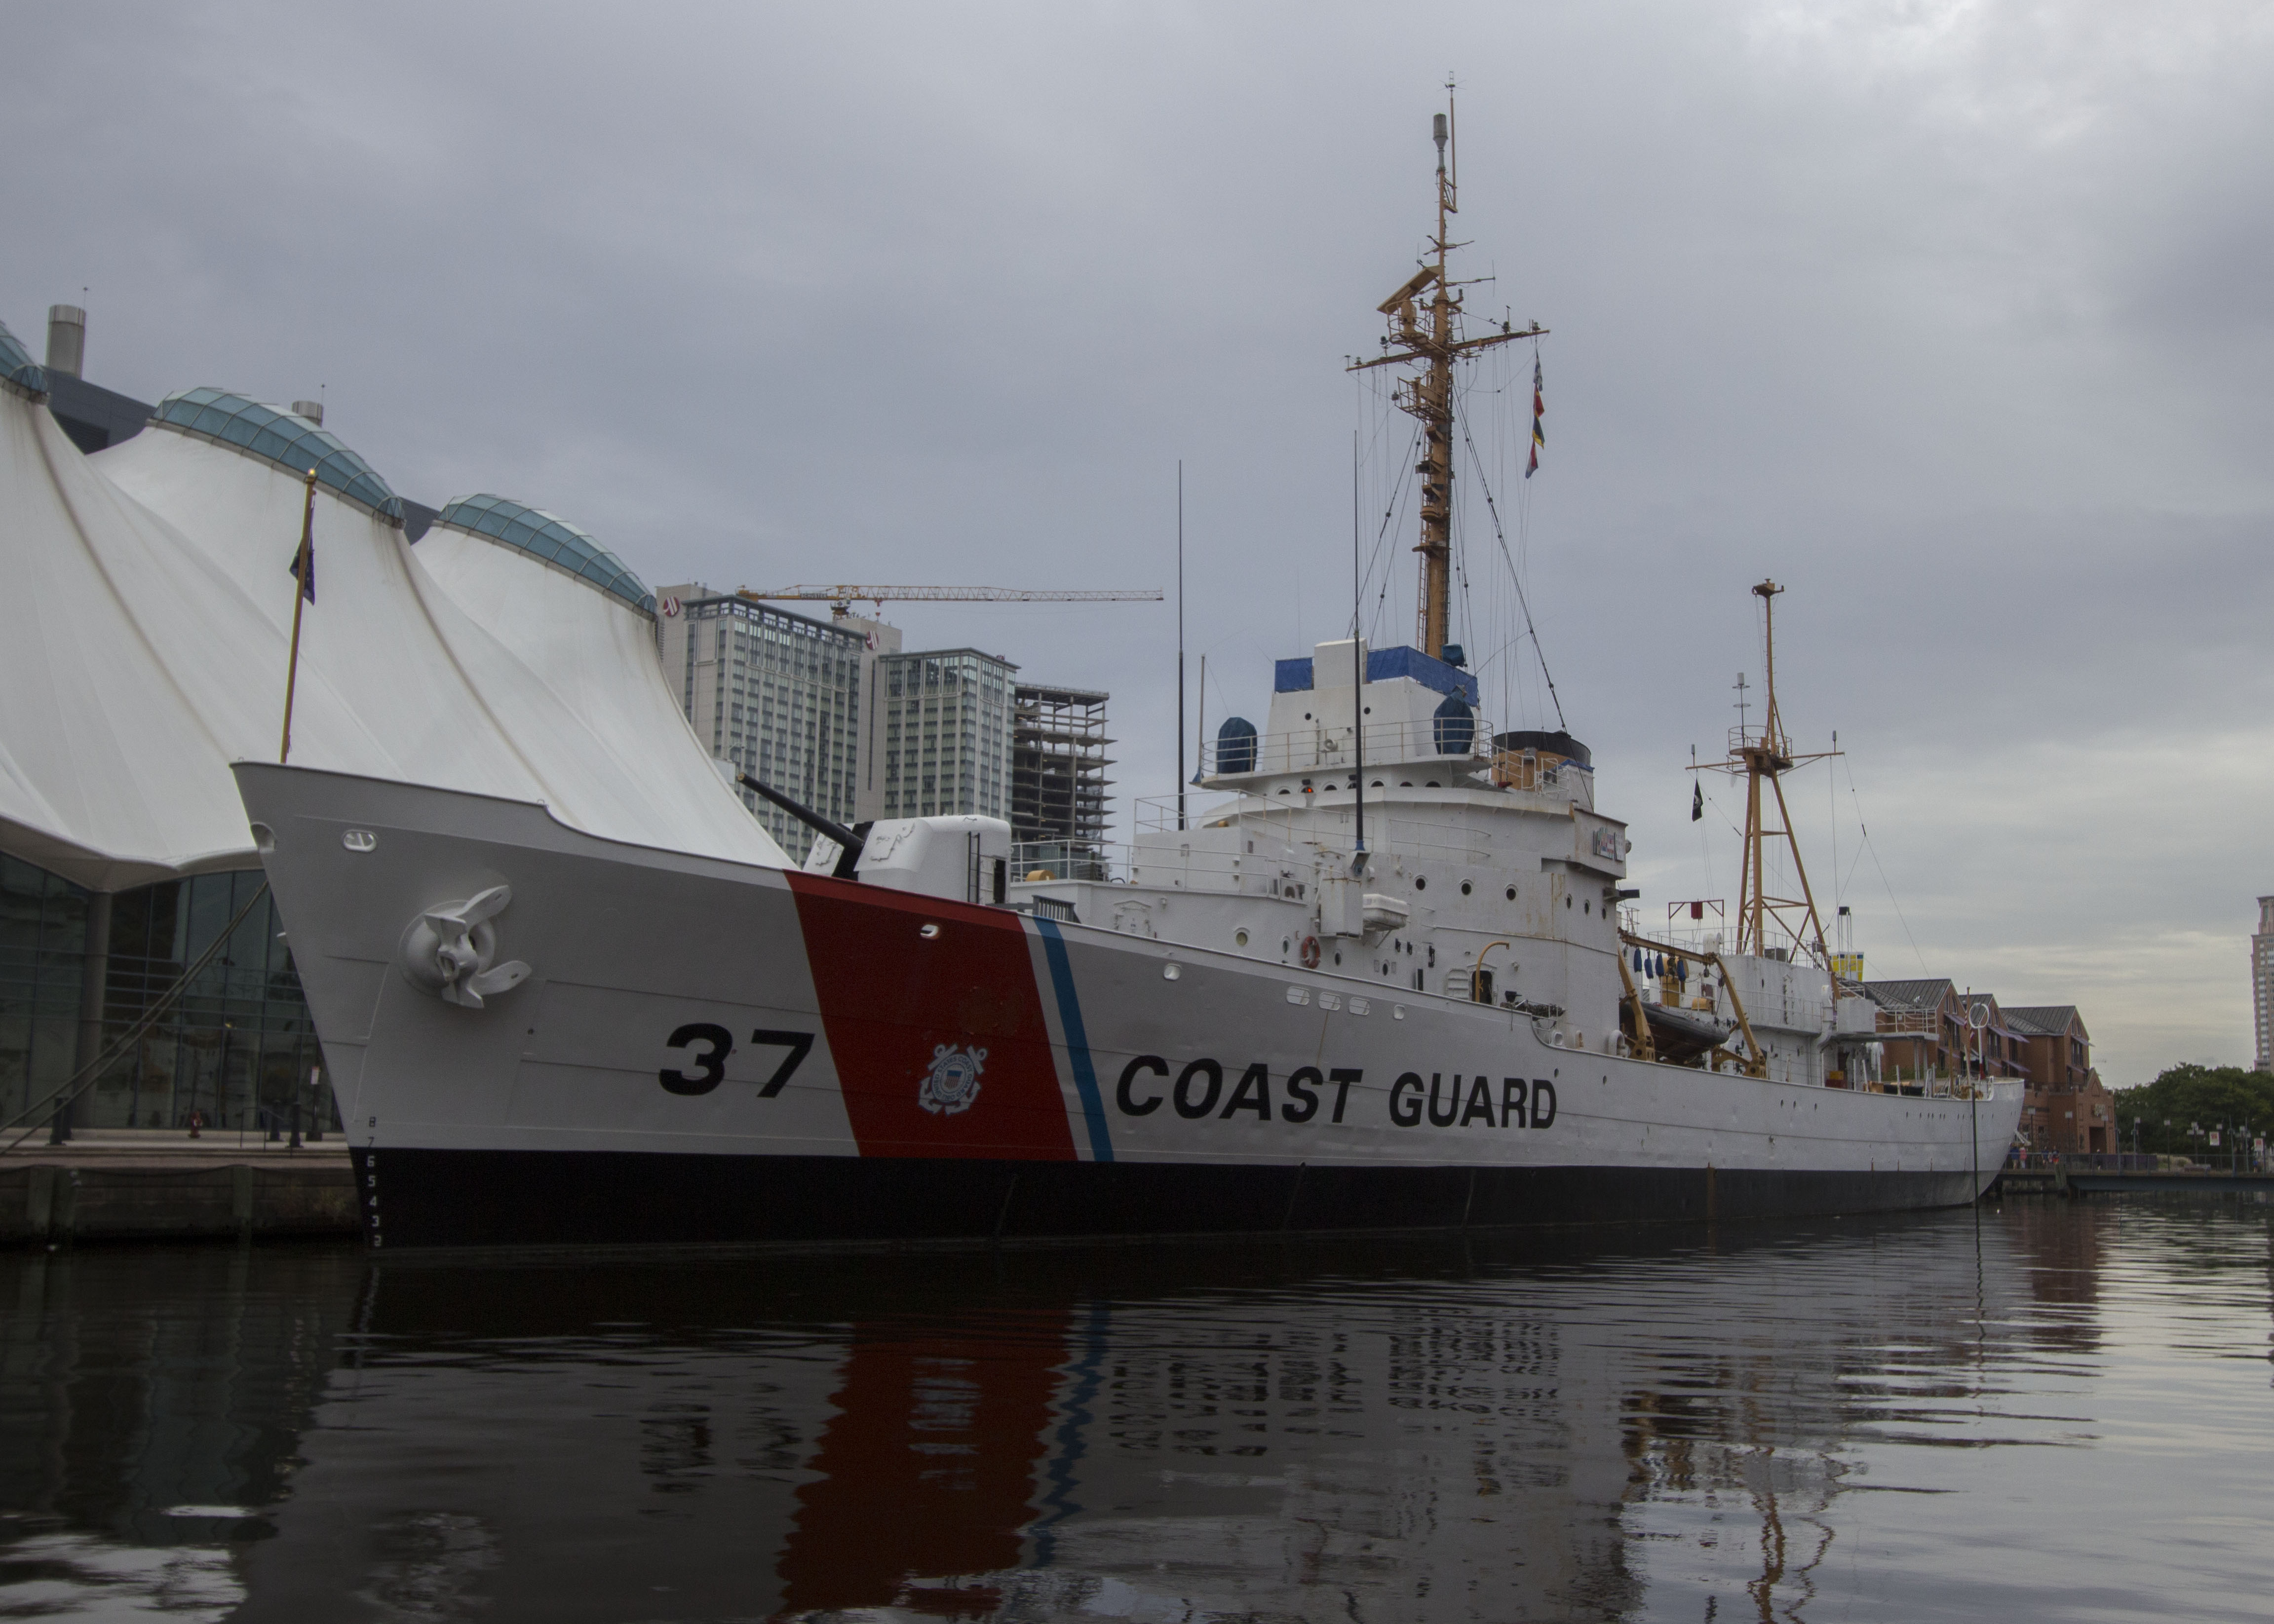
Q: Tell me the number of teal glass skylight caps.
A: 3